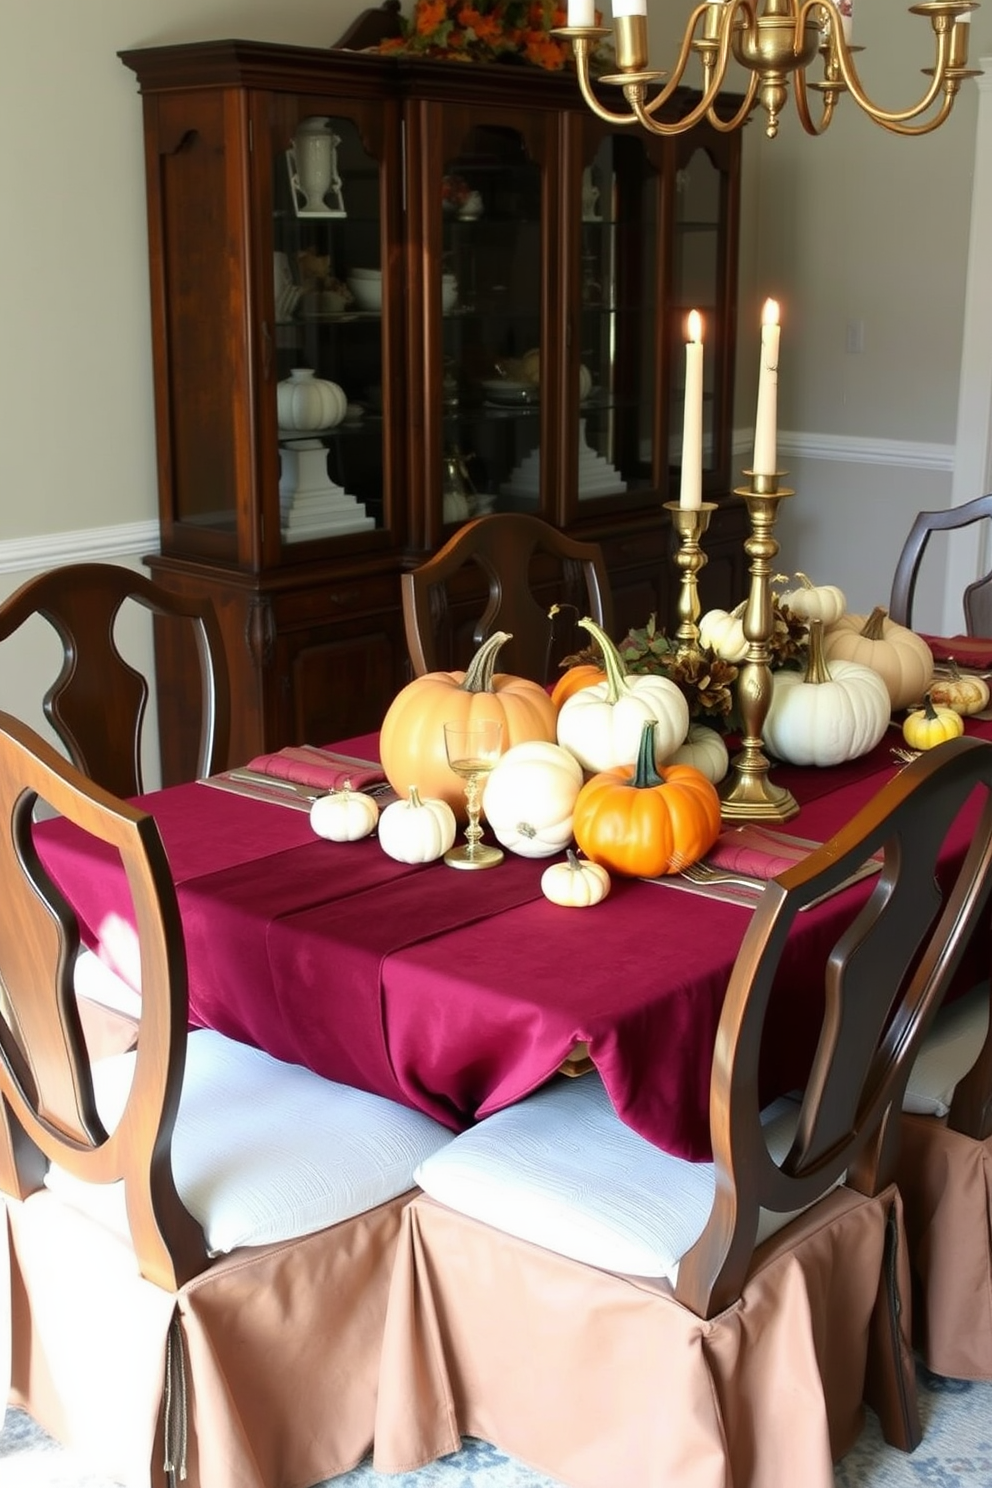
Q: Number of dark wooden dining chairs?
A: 6